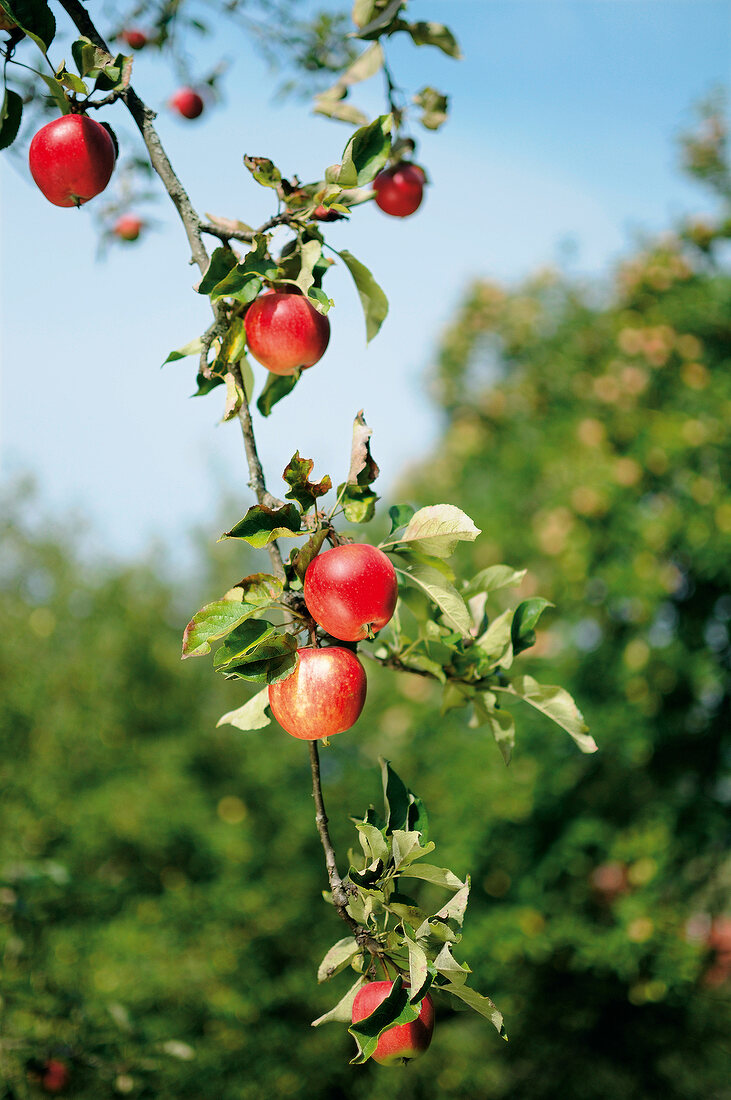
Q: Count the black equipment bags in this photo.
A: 0